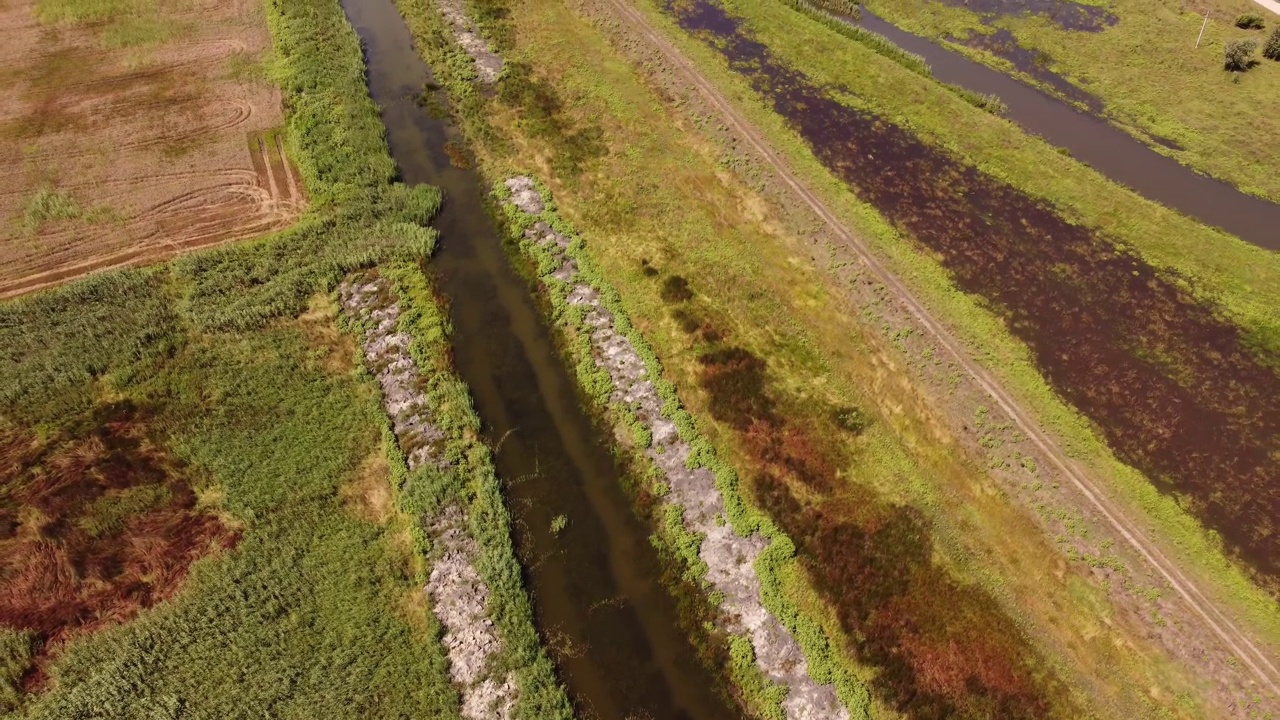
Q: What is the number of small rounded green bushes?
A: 3